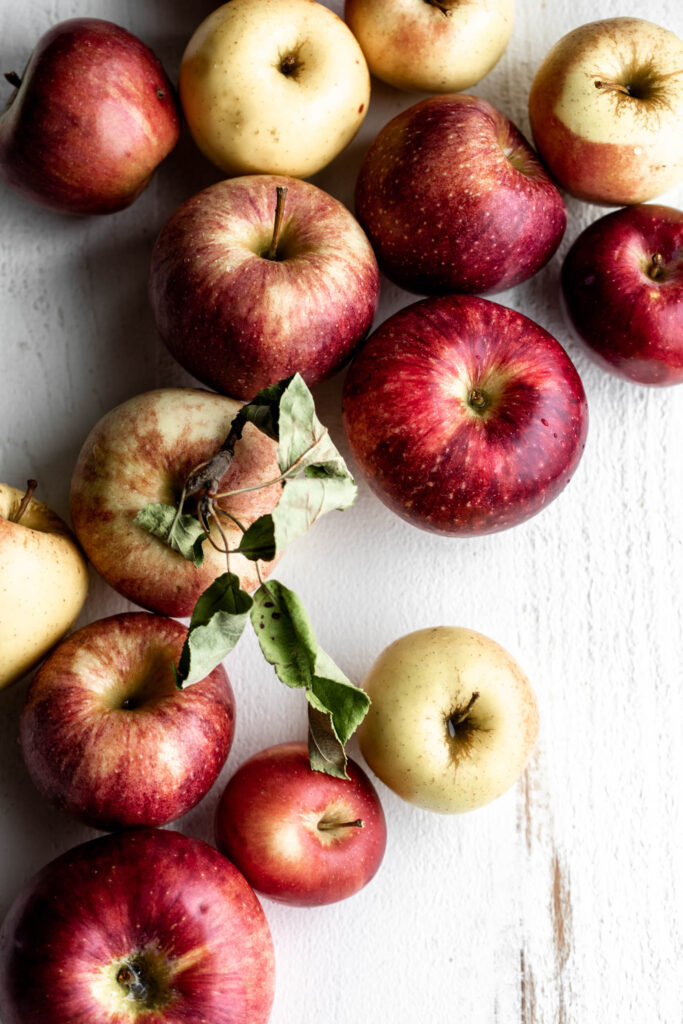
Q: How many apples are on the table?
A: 14